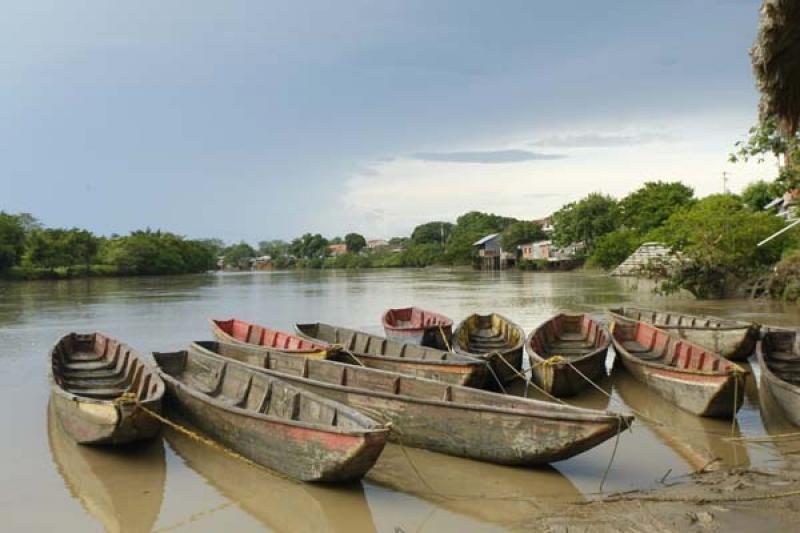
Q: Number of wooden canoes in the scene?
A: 11